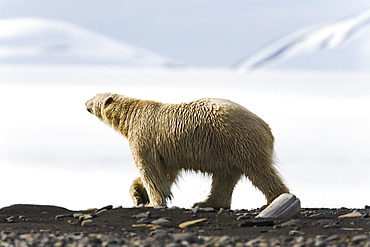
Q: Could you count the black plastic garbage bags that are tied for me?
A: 0